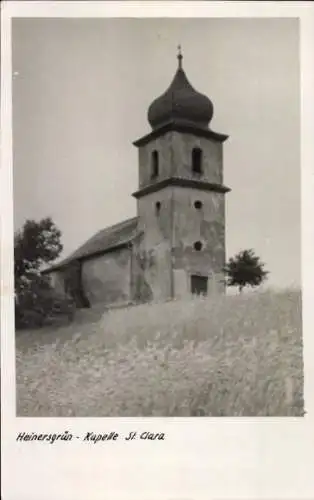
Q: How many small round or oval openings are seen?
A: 3